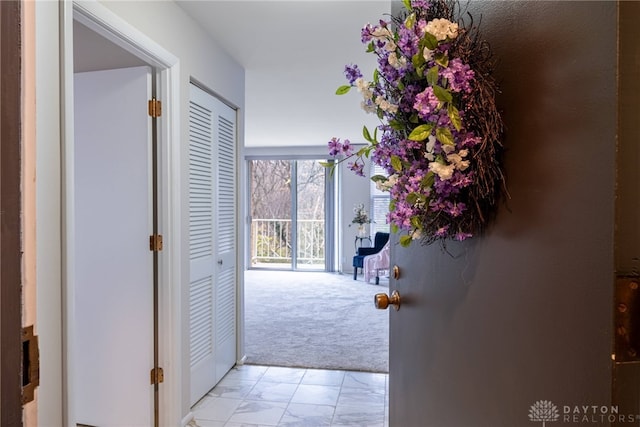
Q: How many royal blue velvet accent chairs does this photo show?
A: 1